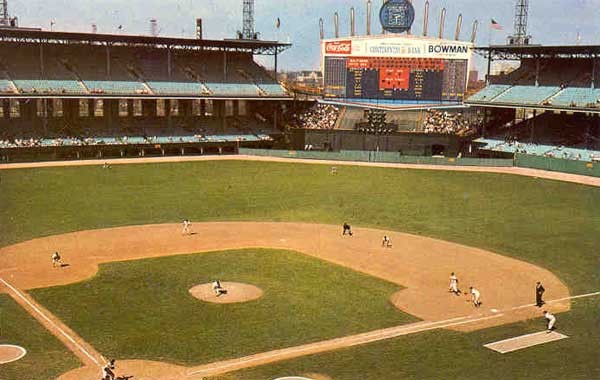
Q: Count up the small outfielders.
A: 2